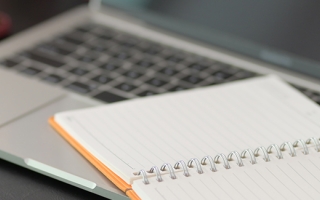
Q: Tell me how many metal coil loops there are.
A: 14